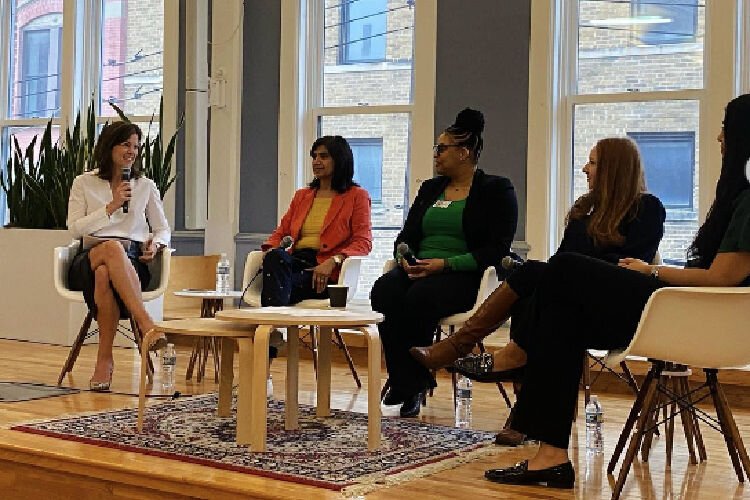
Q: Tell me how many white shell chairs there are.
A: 5